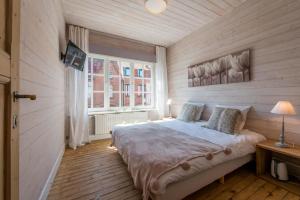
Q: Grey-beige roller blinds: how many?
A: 1